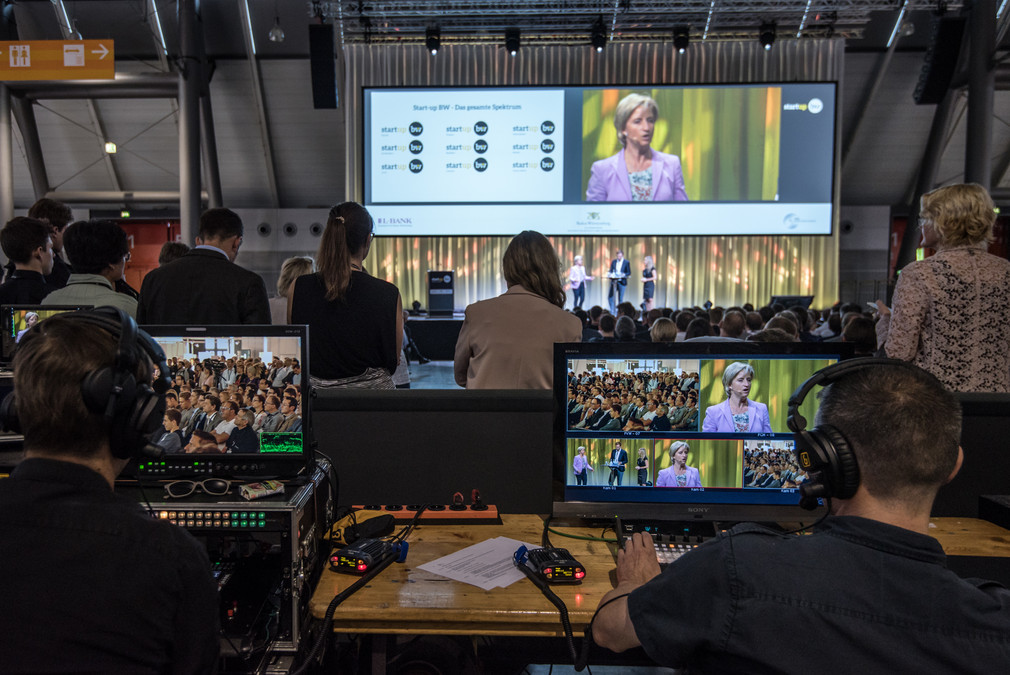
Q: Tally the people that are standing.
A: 12